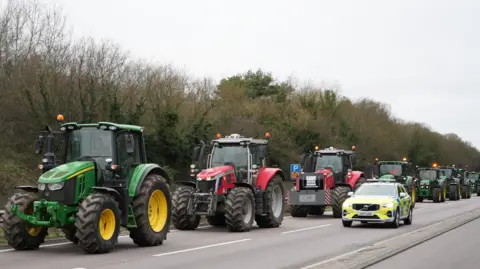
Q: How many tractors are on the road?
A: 8